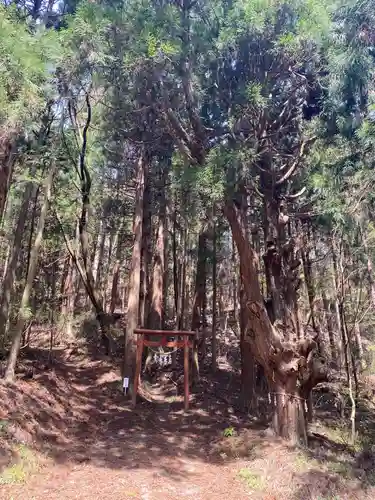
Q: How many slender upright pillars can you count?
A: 2